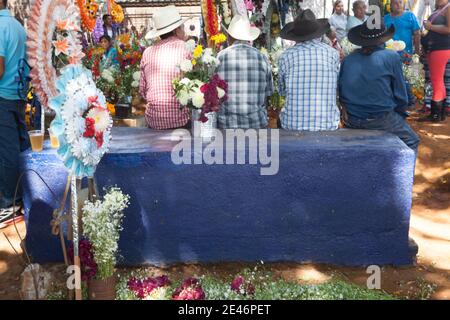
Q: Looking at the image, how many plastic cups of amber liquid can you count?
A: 2